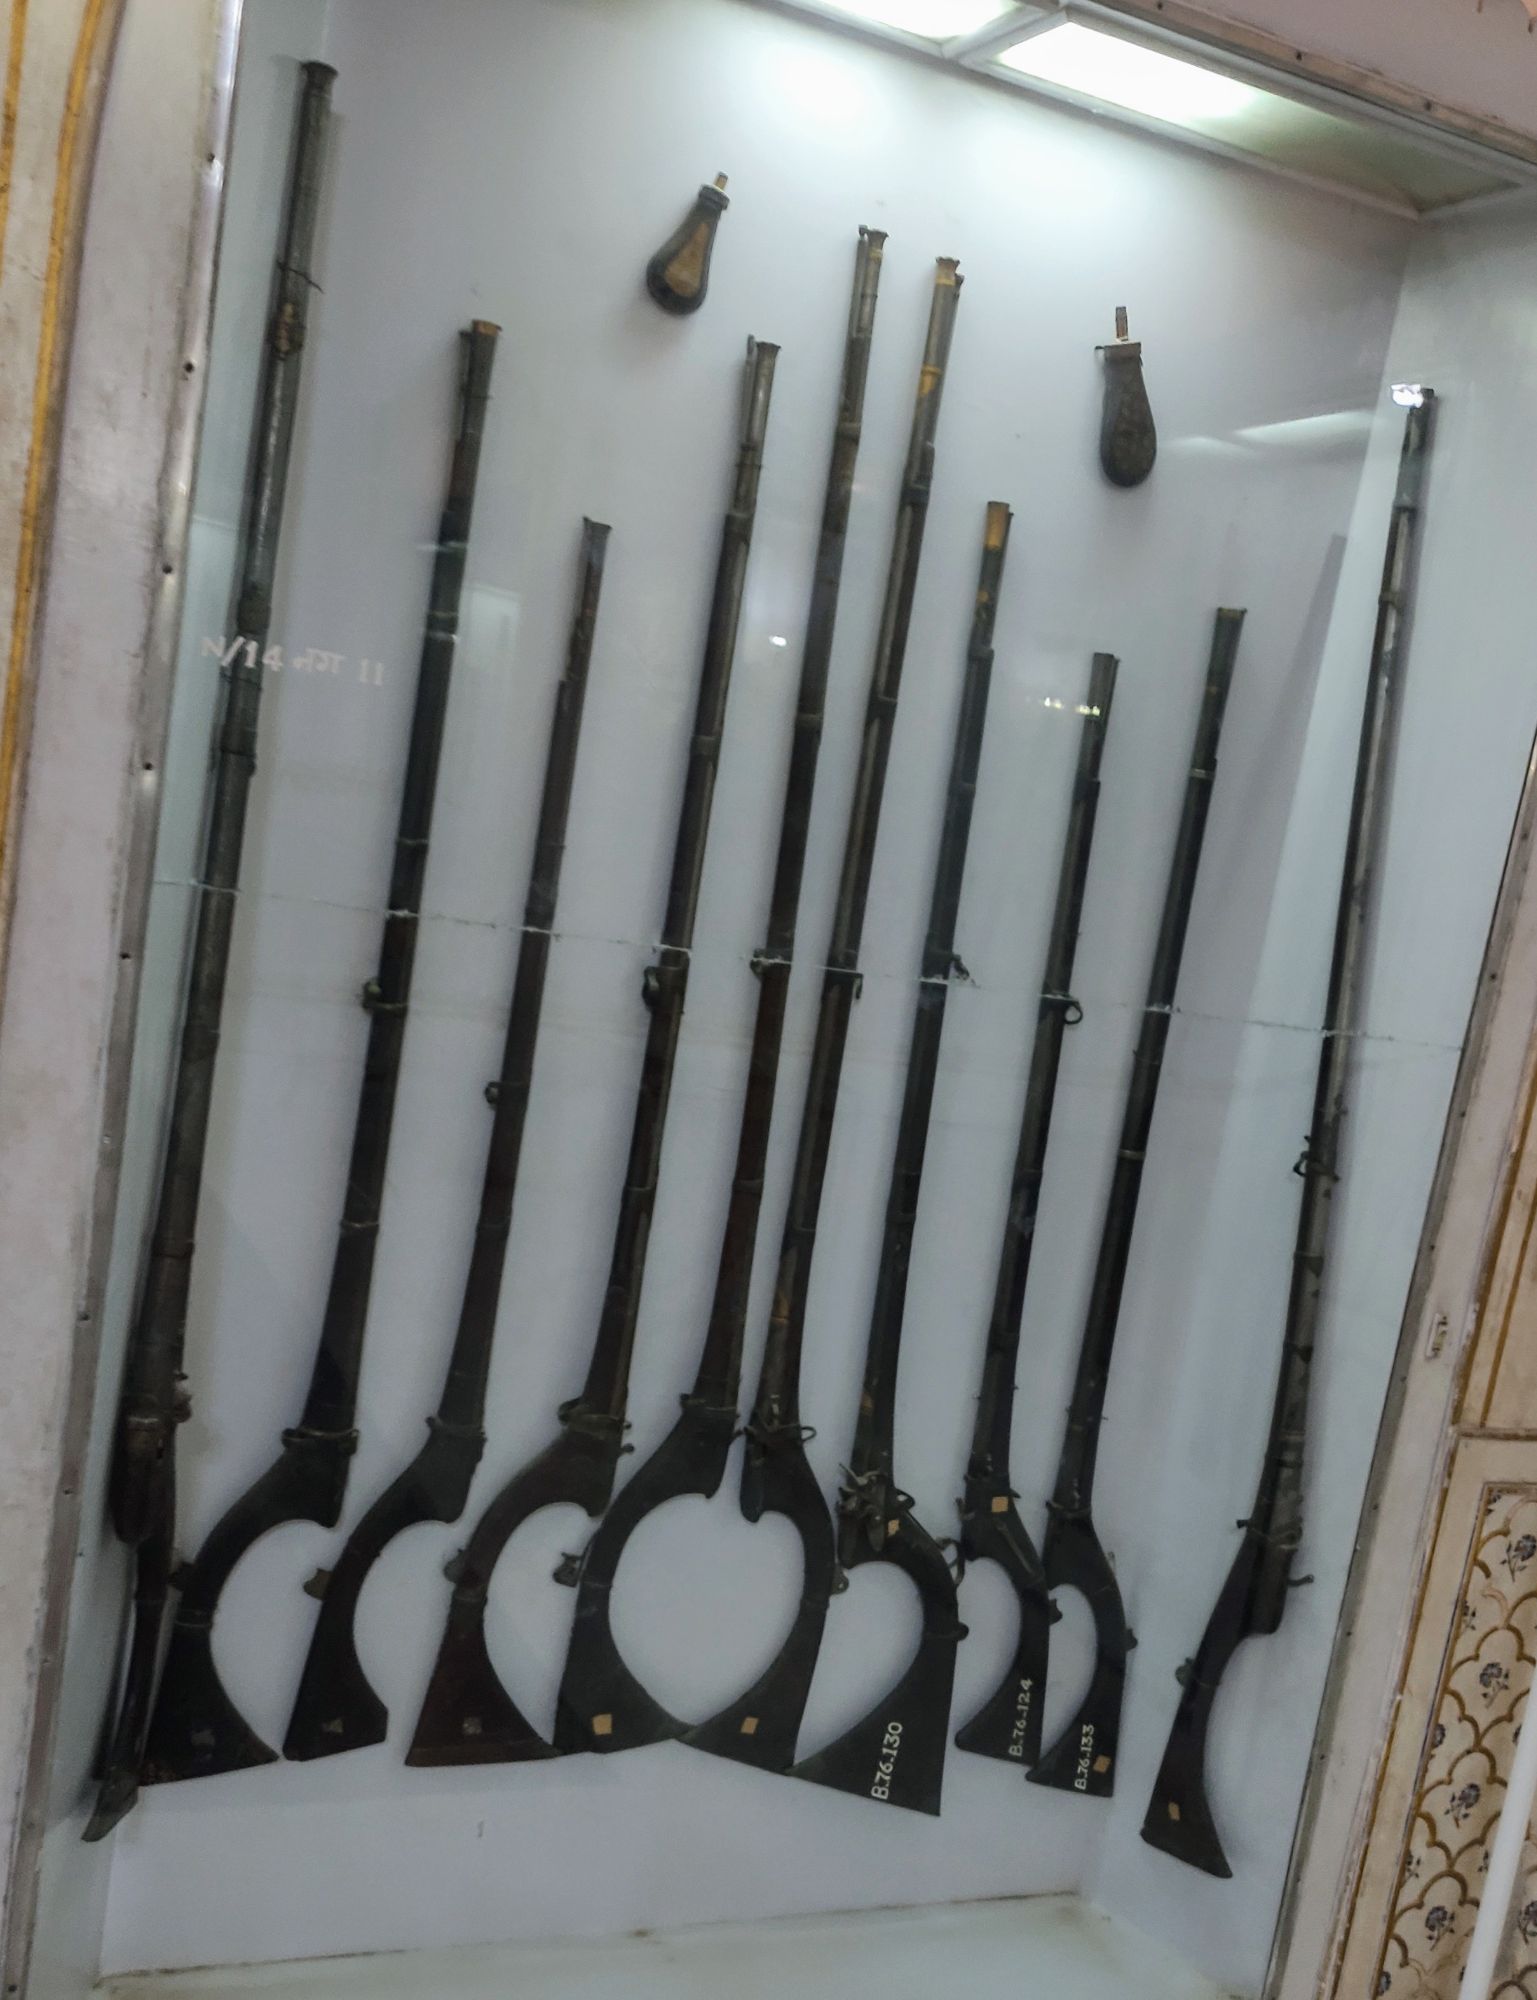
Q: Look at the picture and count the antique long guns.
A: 10